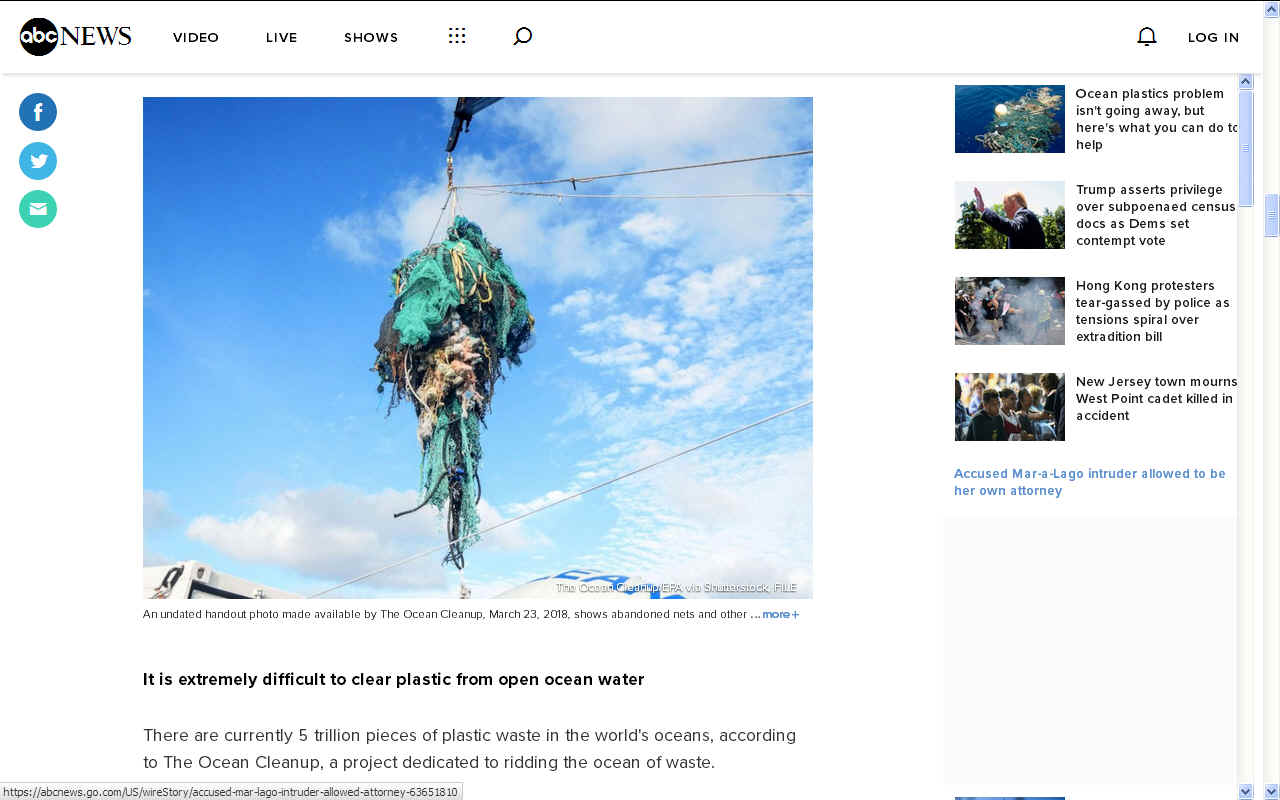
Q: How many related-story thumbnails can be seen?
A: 4